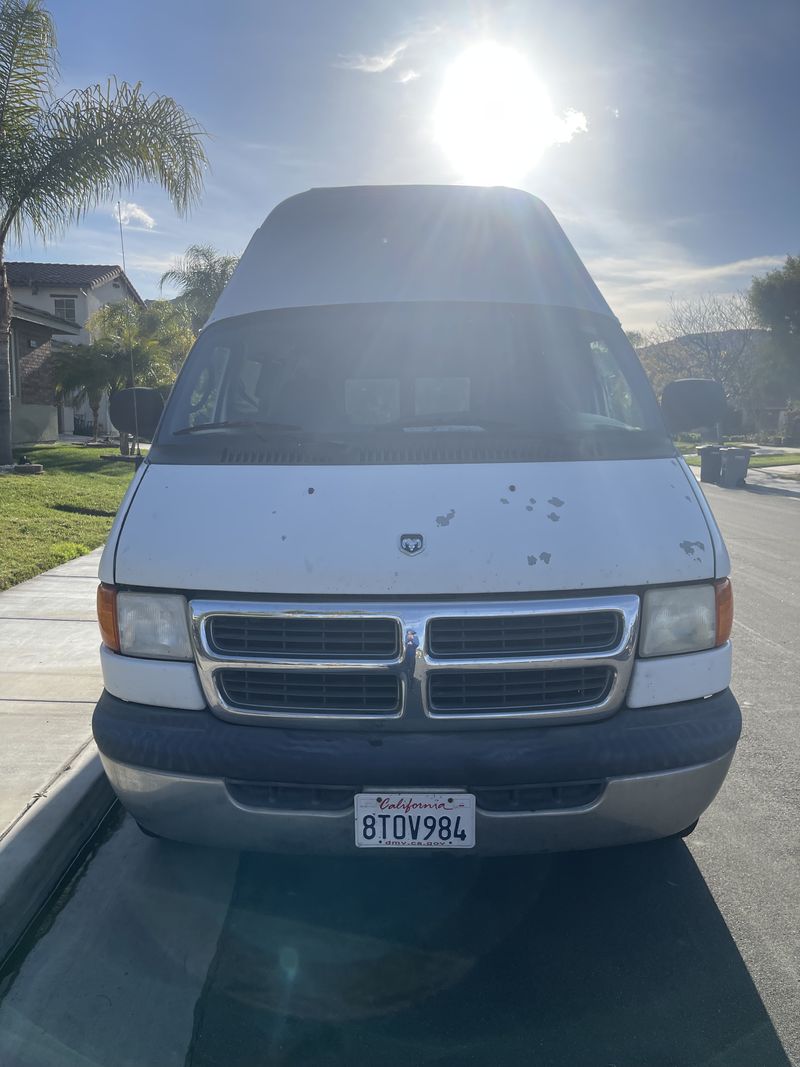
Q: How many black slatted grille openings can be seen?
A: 4